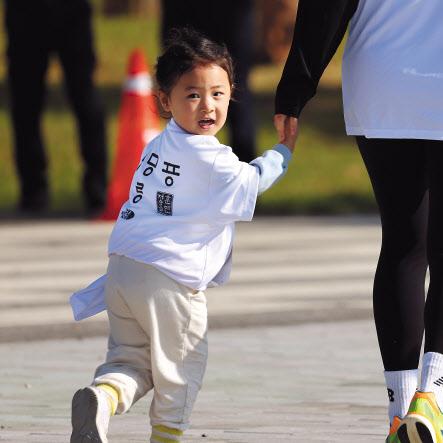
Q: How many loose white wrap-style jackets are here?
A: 0